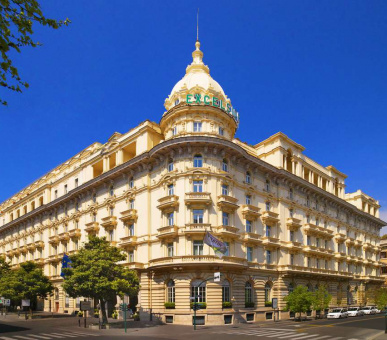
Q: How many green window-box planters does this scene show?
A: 5